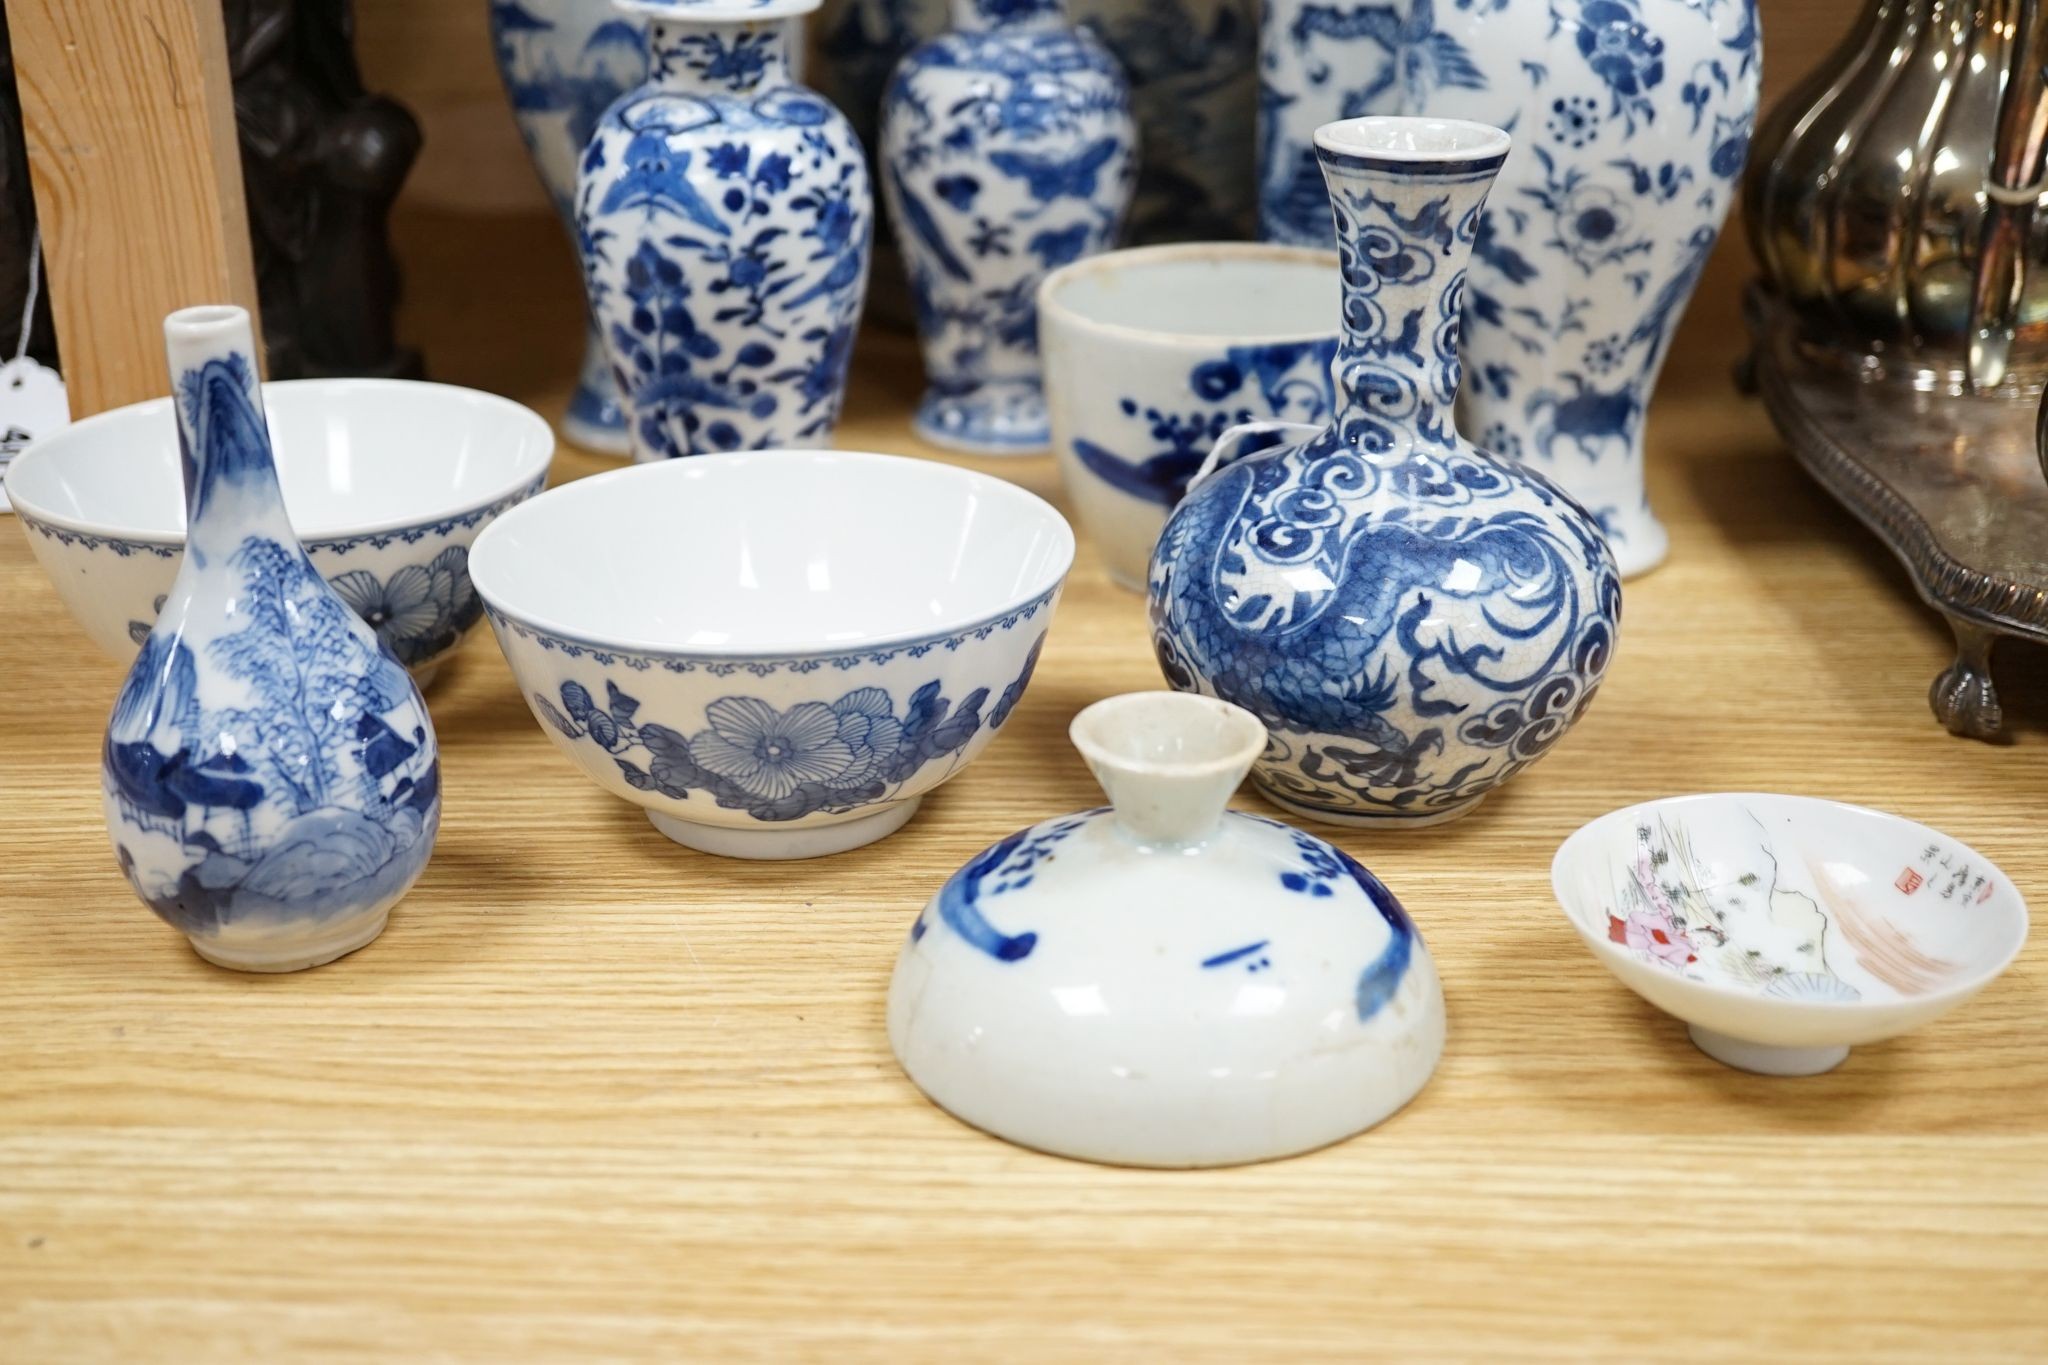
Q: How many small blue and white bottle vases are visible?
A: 2